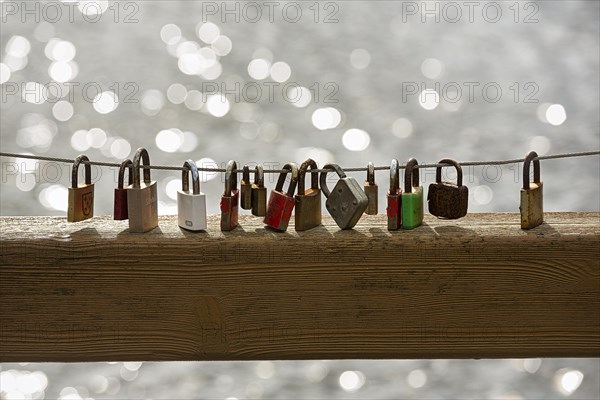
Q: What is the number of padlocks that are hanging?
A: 15